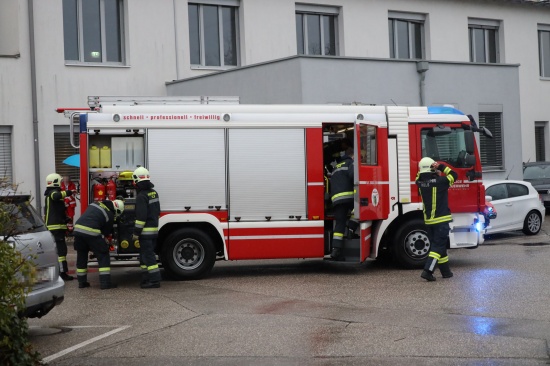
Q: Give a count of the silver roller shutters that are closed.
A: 2